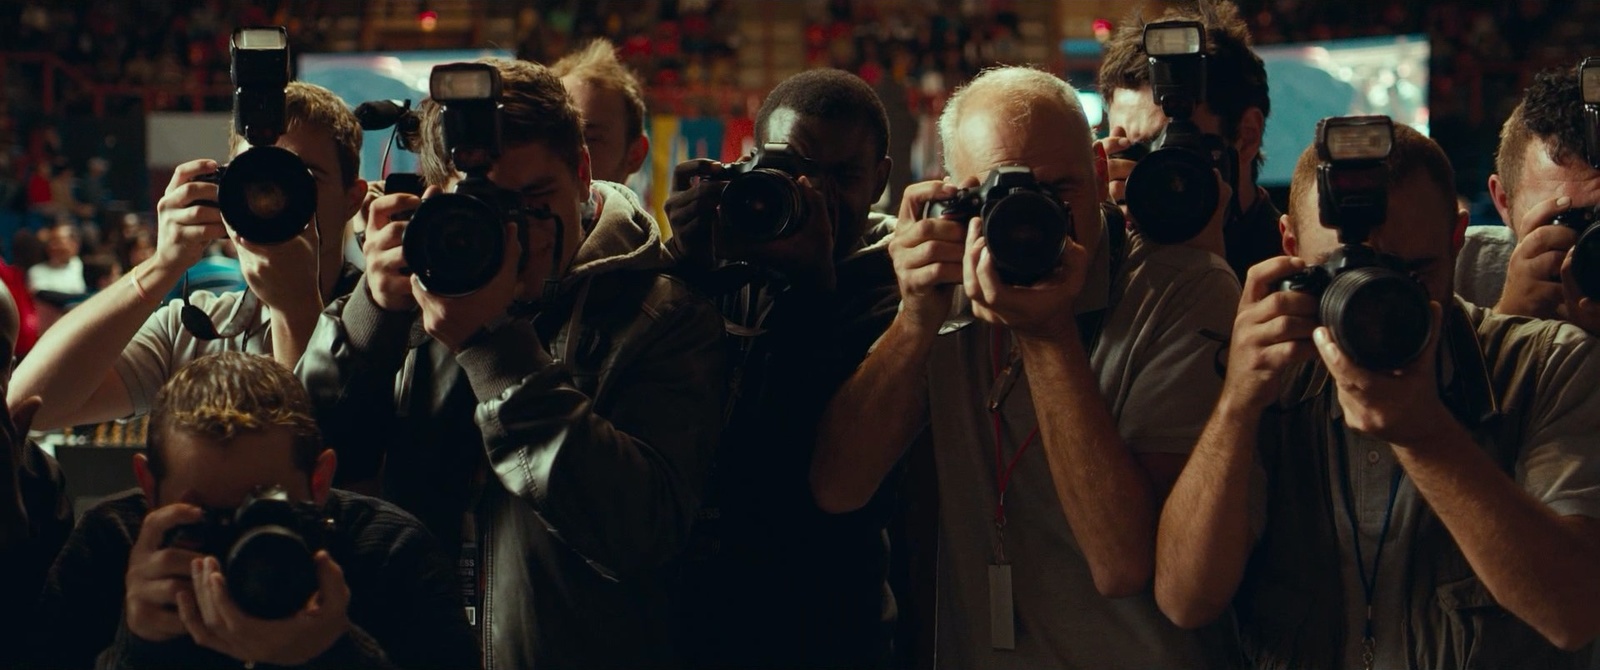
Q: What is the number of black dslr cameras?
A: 8